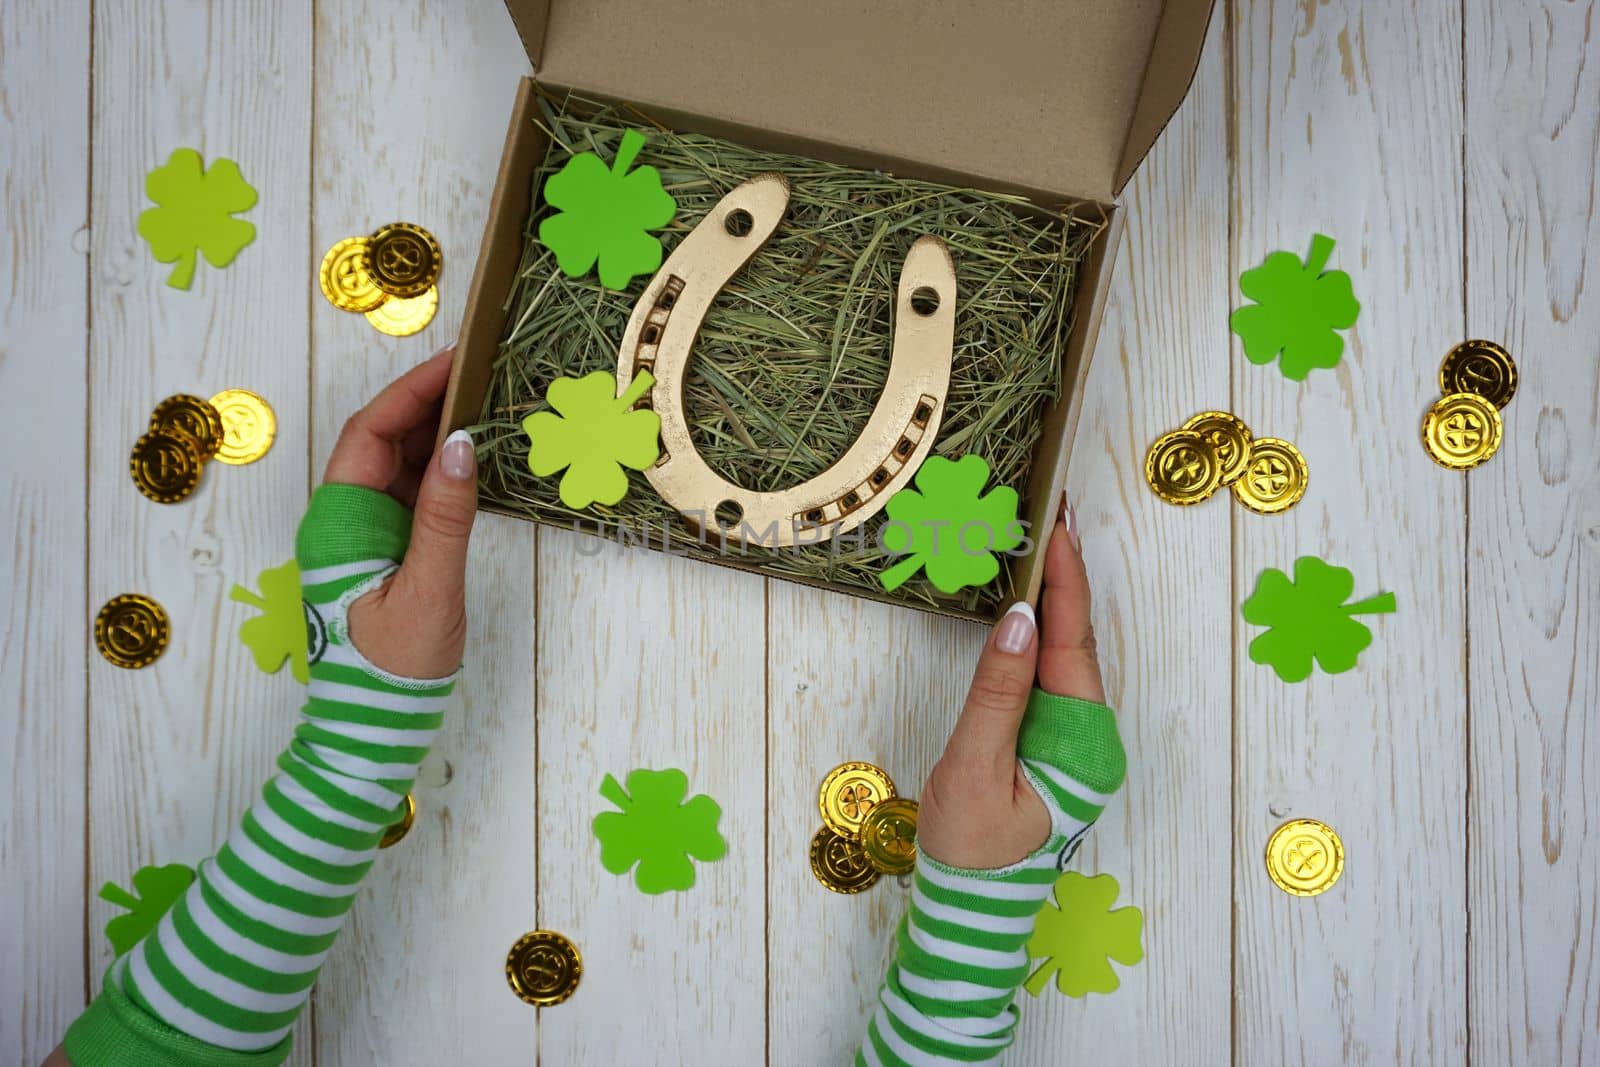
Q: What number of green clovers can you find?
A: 10